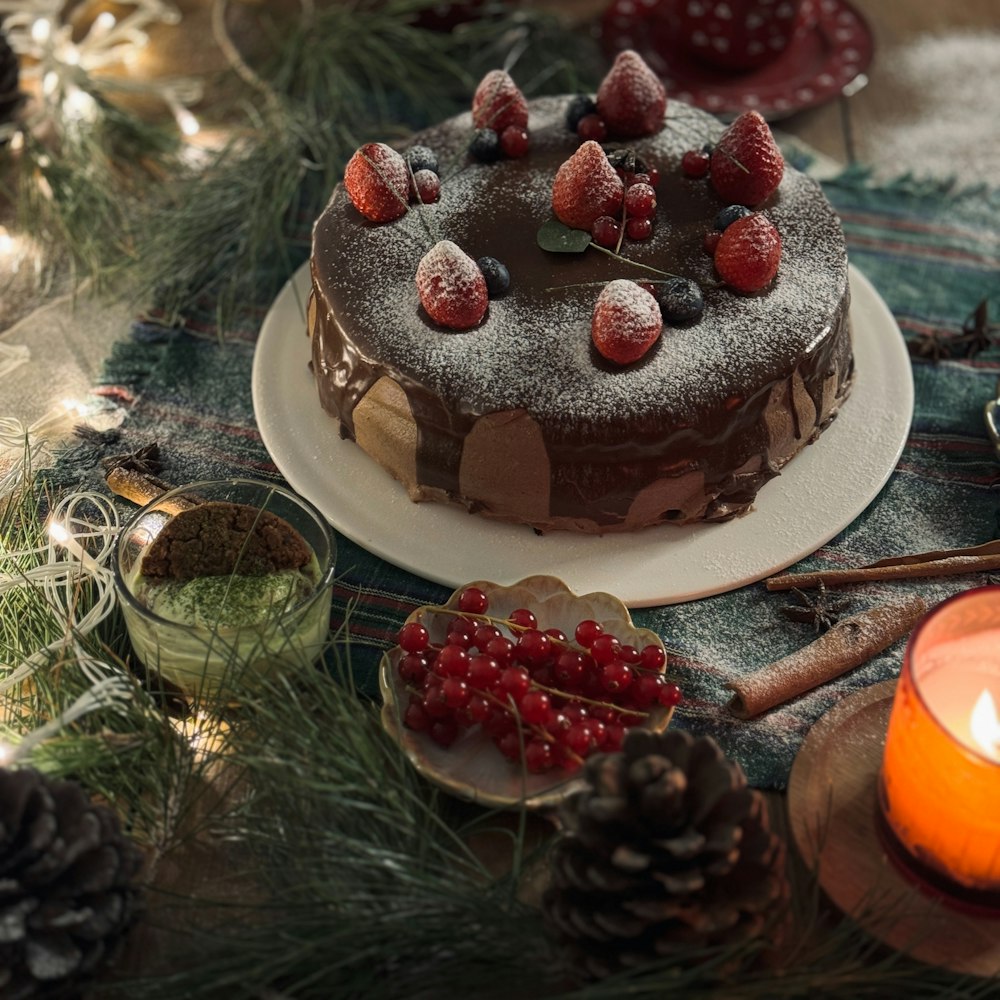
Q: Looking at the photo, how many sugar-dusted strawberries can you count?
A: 8